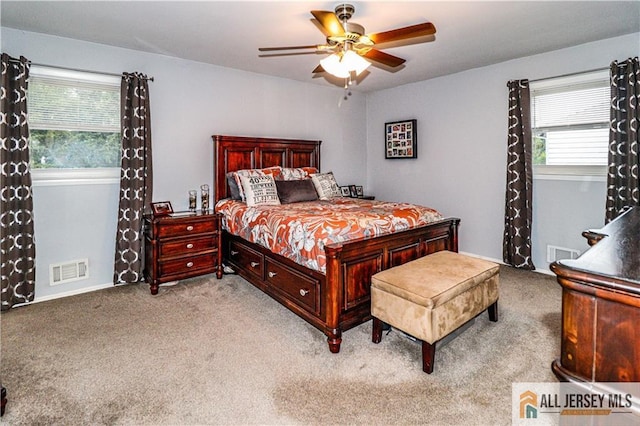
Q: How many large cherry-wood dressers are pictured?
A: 1